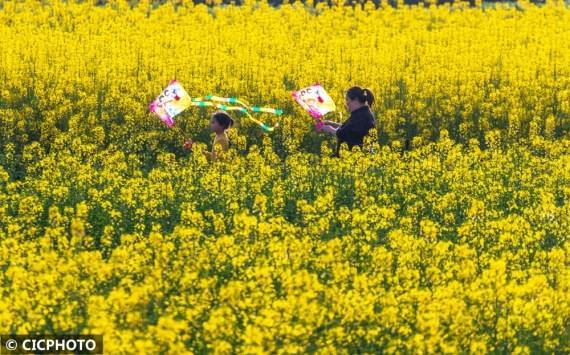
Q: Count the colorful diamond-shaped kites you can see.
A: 2